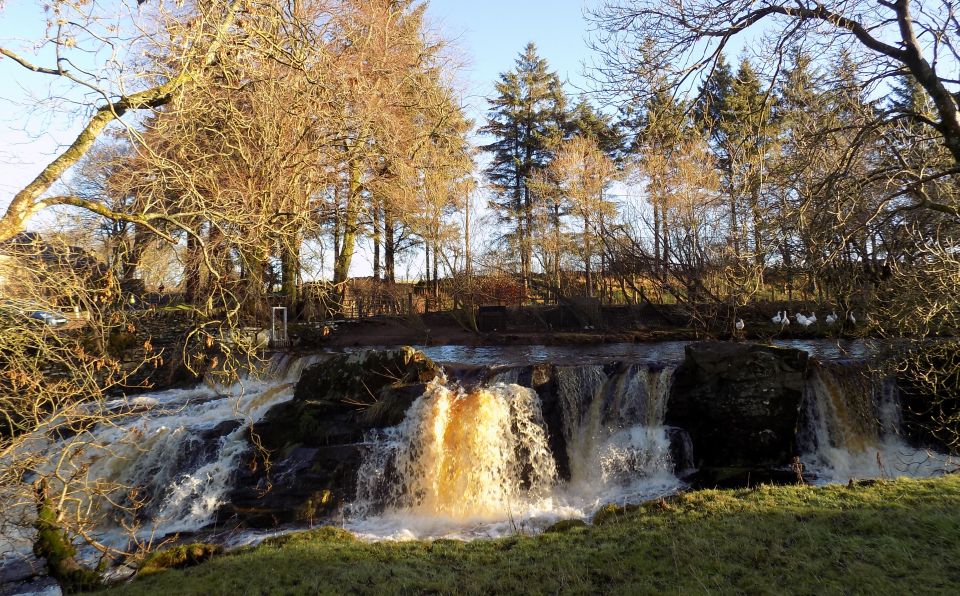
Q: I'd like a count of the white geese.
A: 8